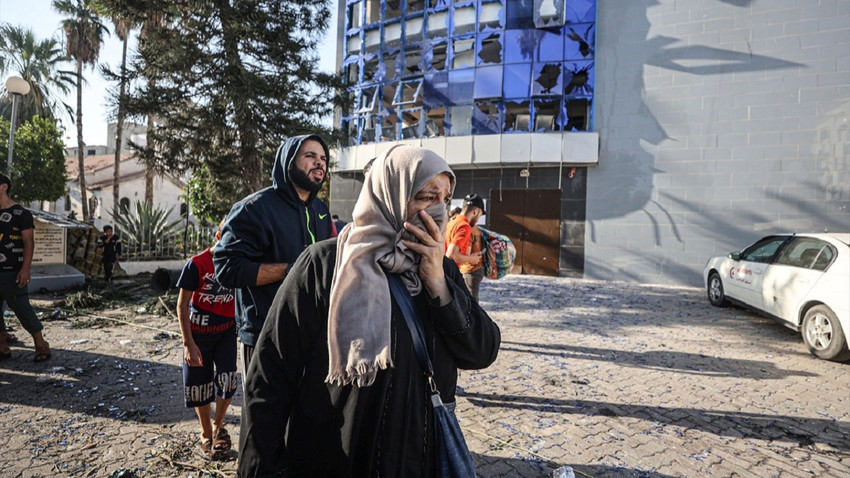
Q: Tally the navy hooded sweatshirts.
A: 1